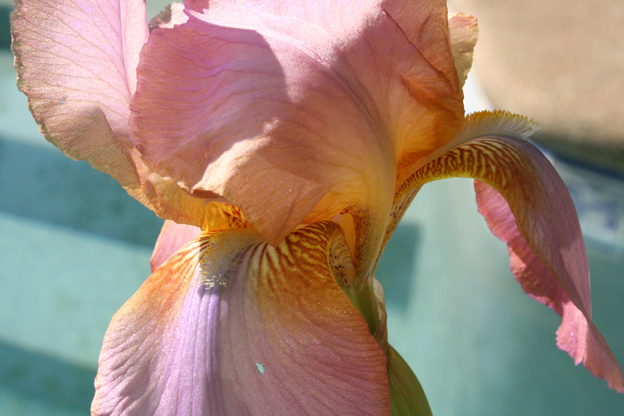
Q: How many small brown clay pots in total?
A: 0